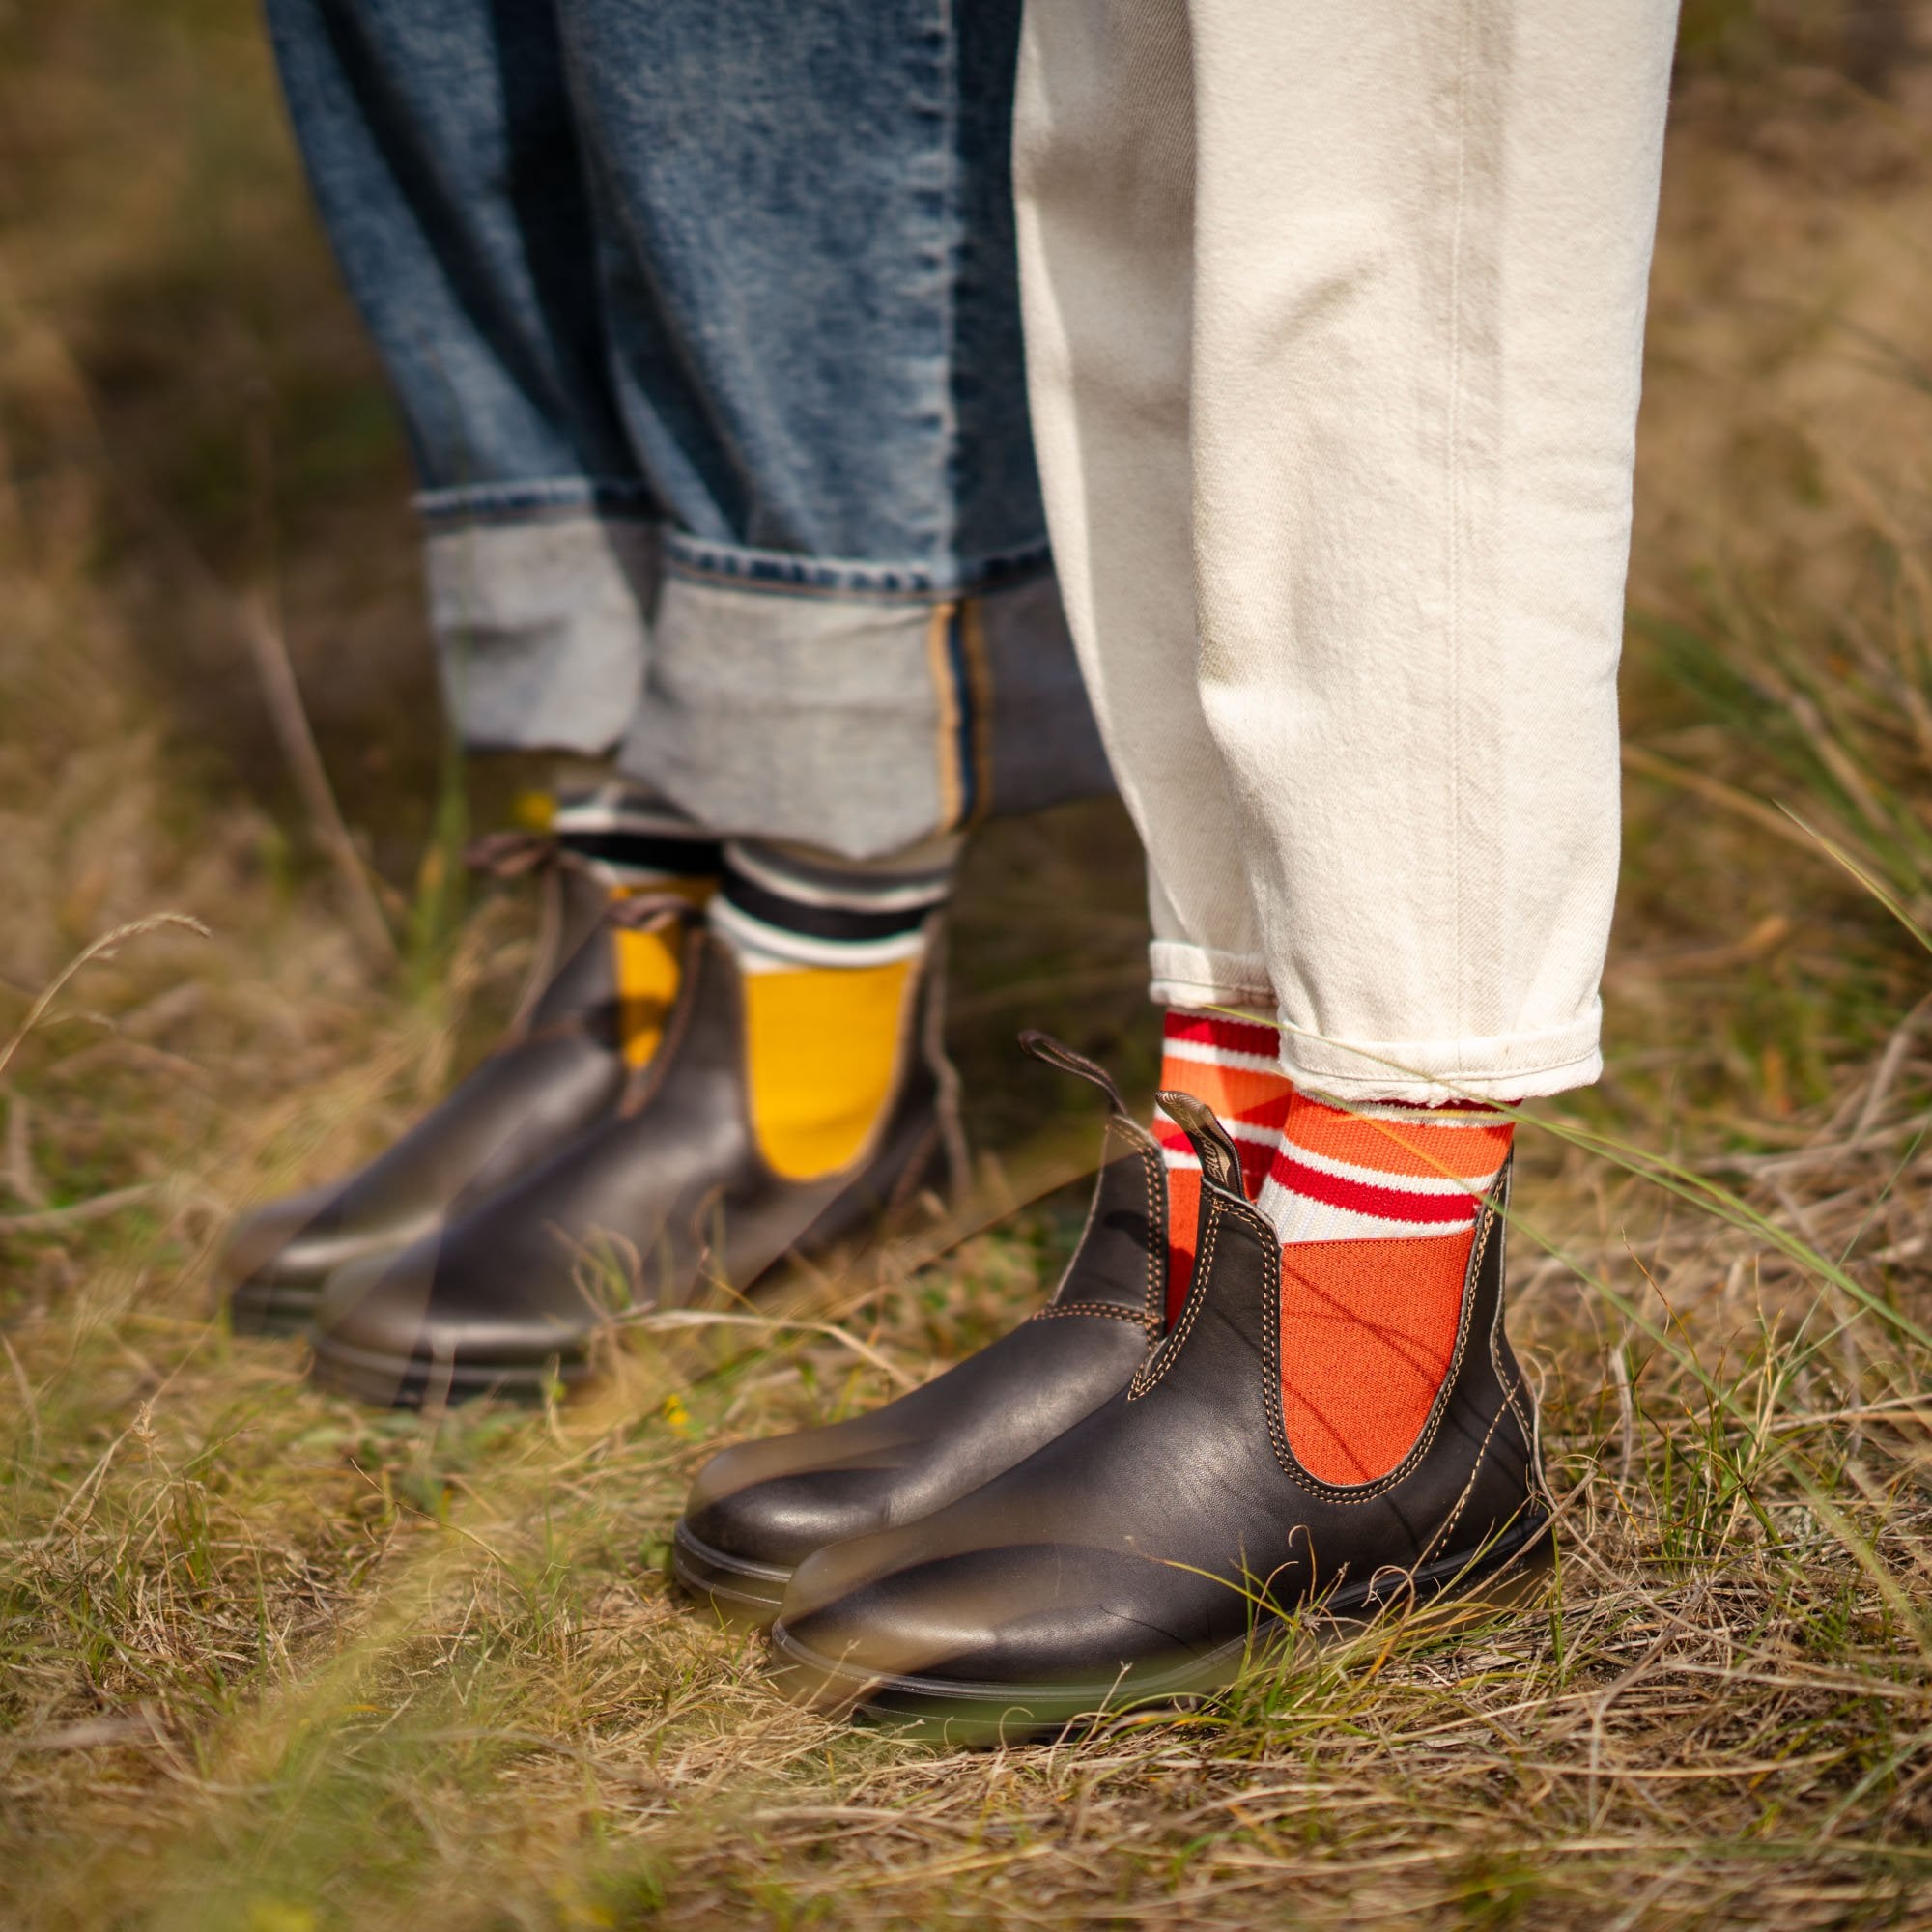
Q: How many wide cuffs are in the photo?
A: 2